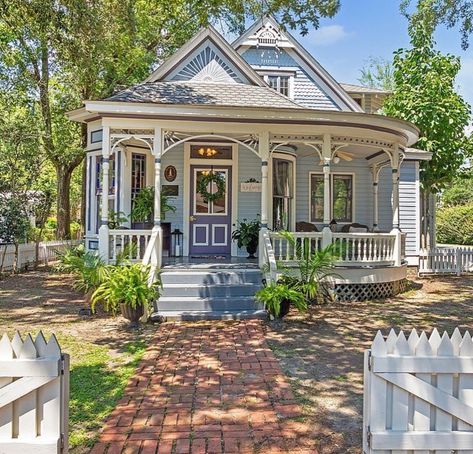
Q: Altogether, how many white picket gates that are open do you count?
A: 2